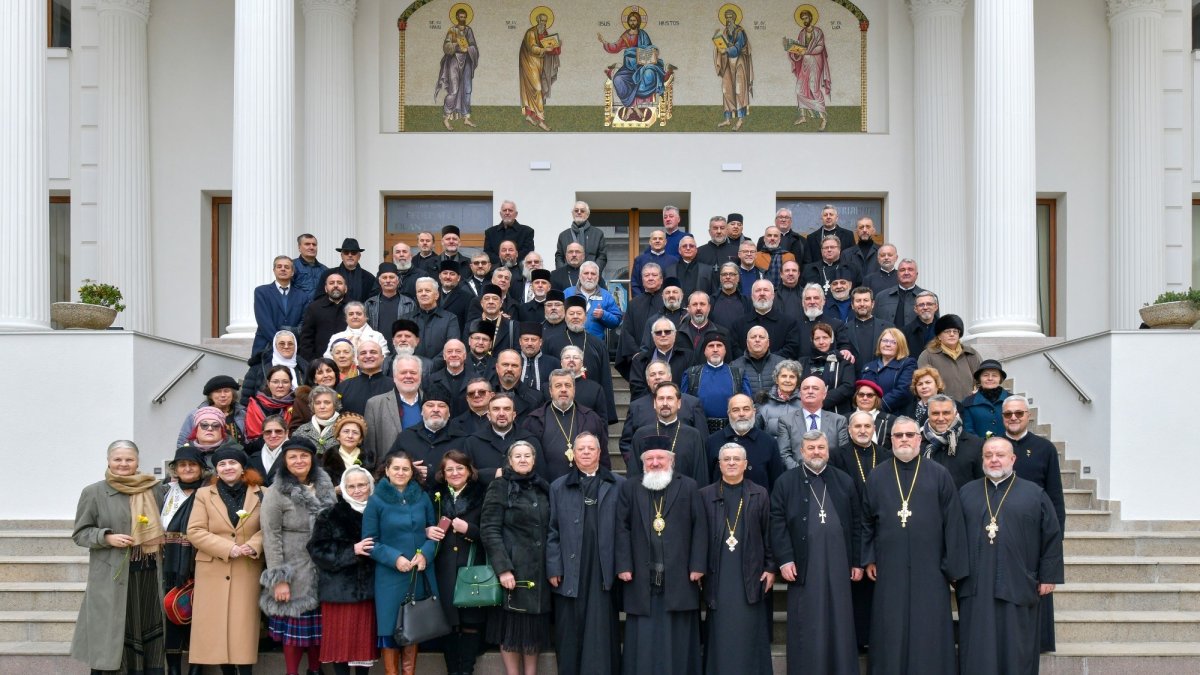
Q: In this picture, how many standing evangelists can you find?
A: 4